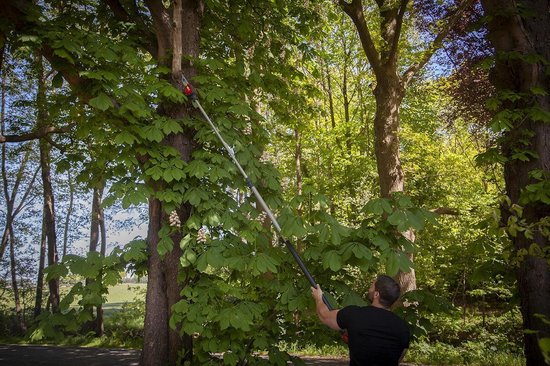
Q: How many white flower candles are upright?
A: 2